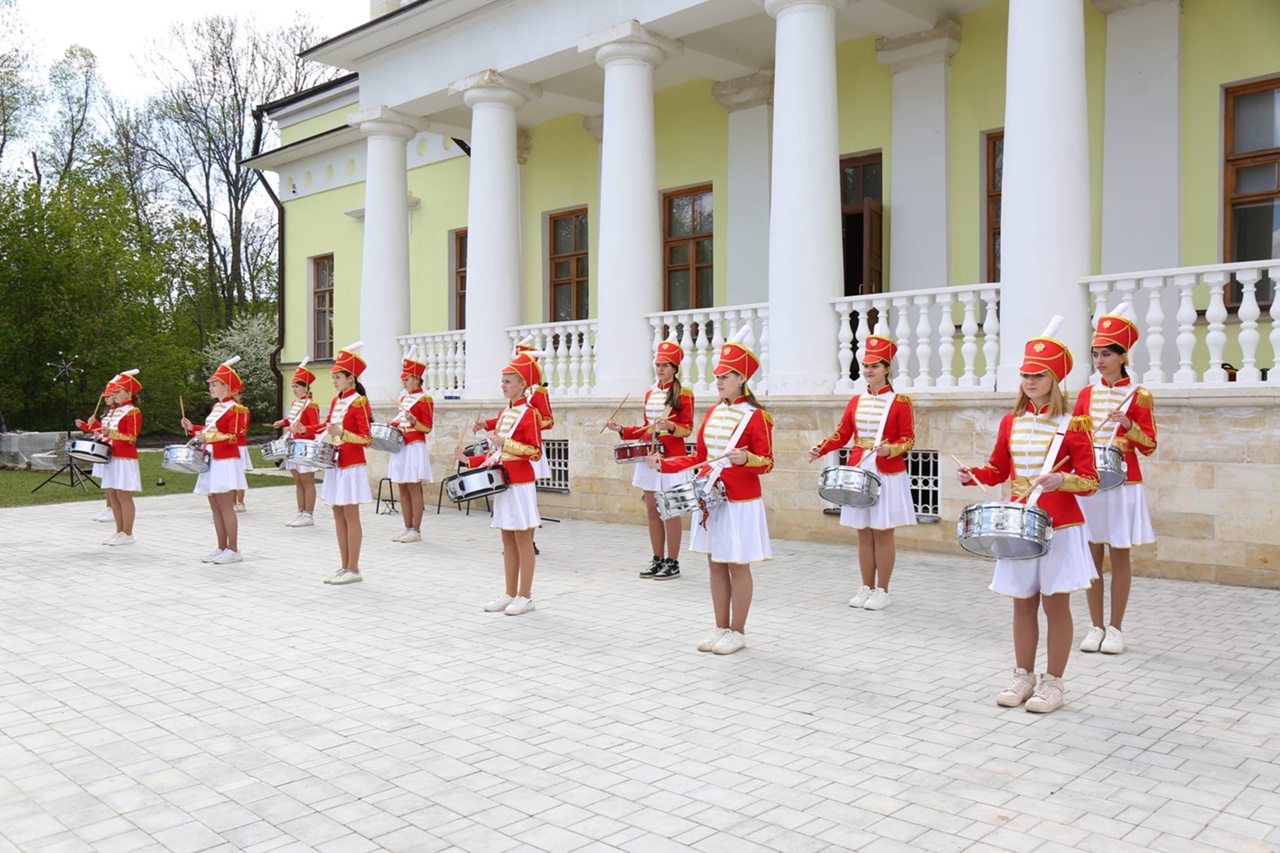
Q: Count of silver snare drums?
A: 11